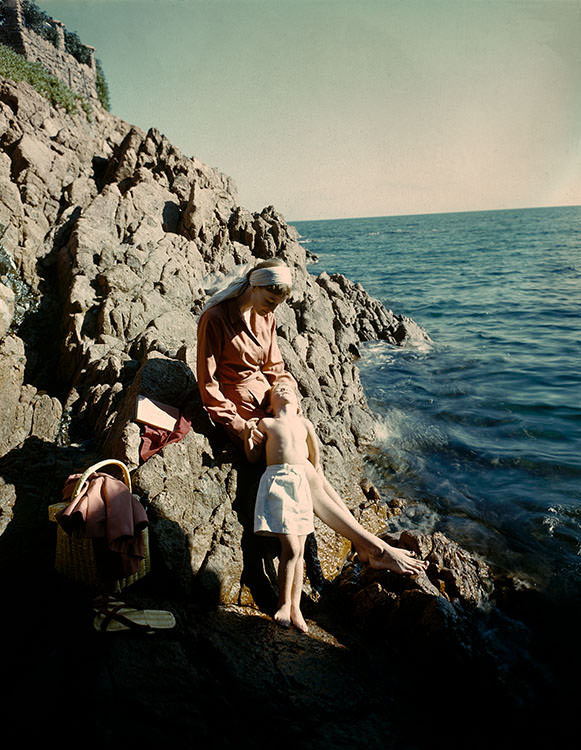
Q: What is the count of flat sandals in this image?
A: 2